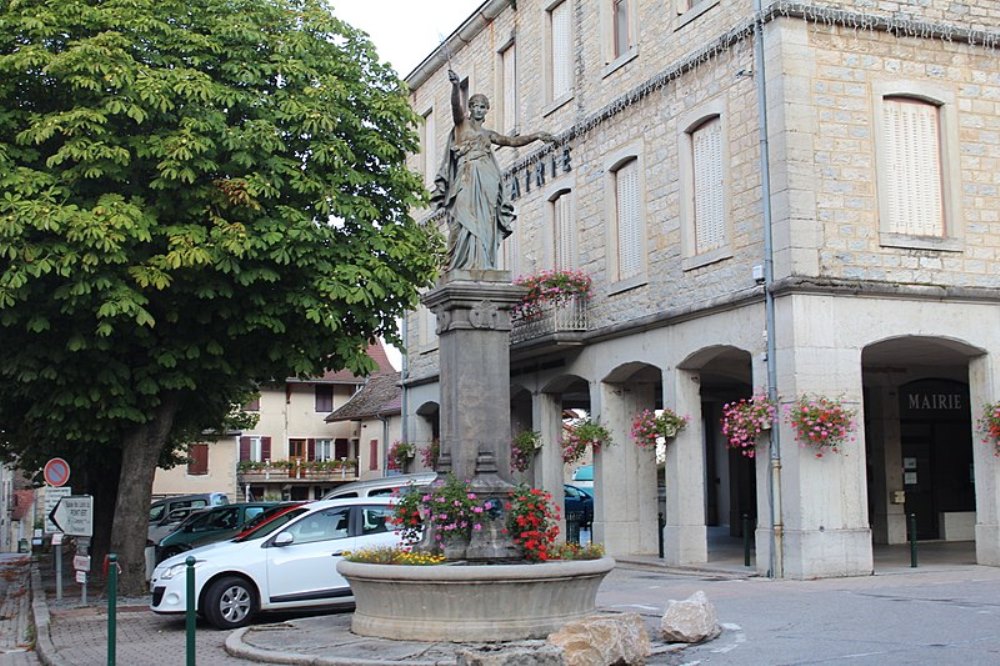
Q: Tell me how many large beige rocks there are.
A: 2